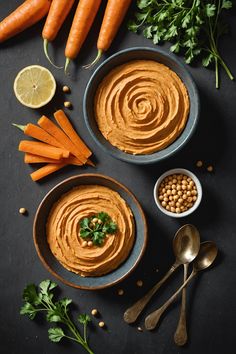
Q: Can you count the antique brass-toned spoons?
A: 3